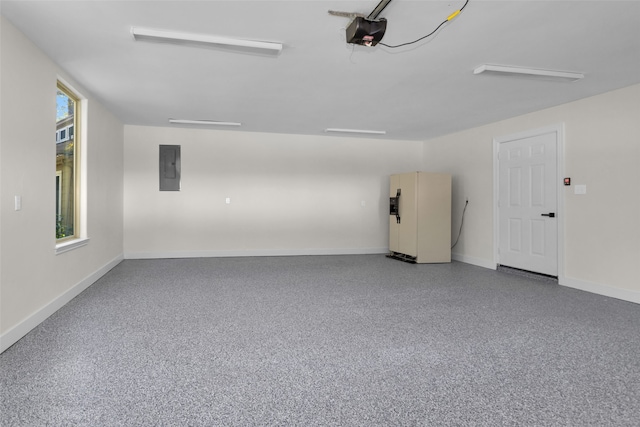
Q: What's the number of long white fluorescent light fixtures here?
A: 4